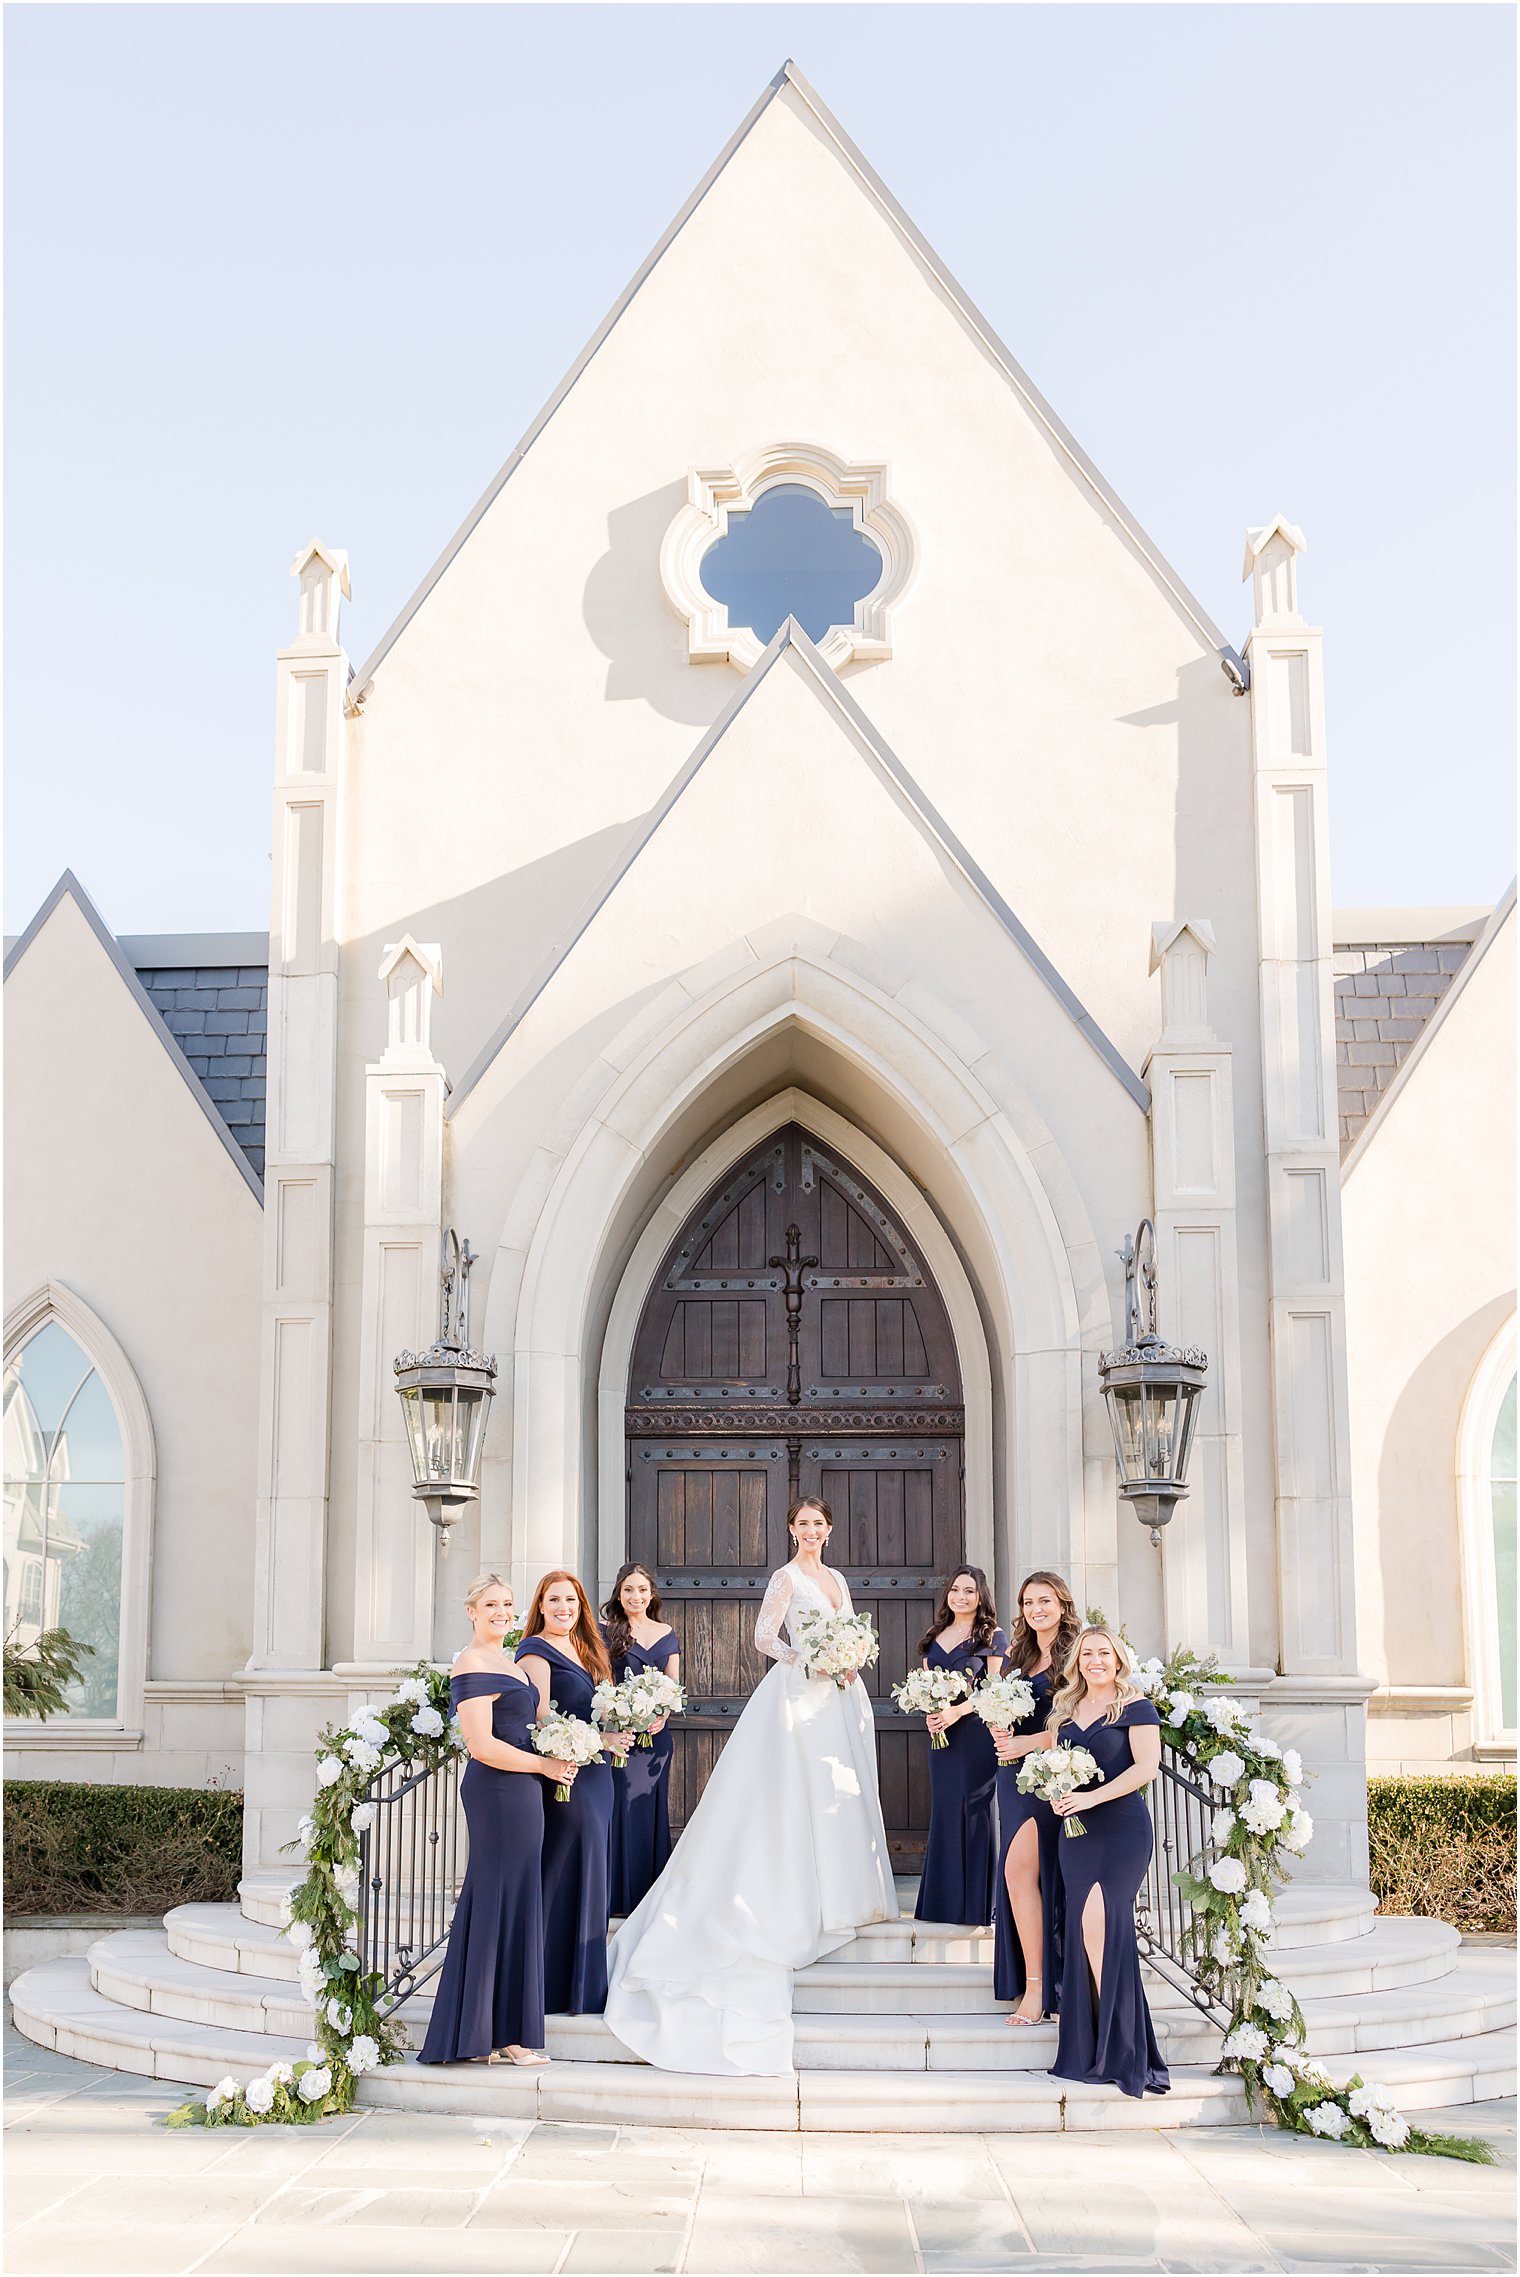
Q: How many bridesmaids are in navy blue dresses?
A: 6